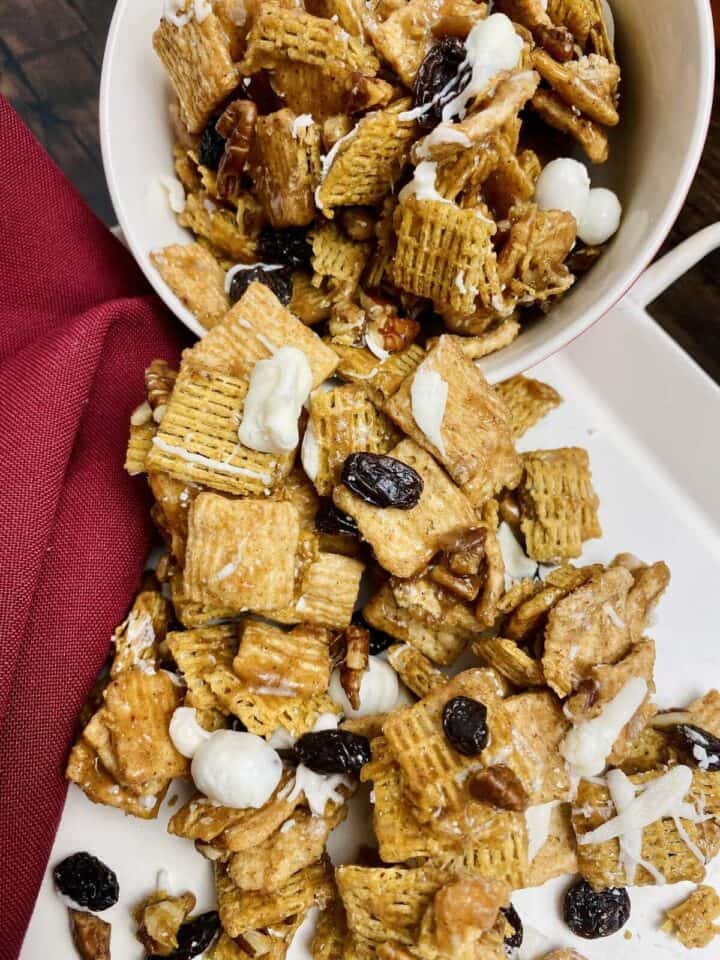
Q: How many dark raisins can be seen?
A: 14